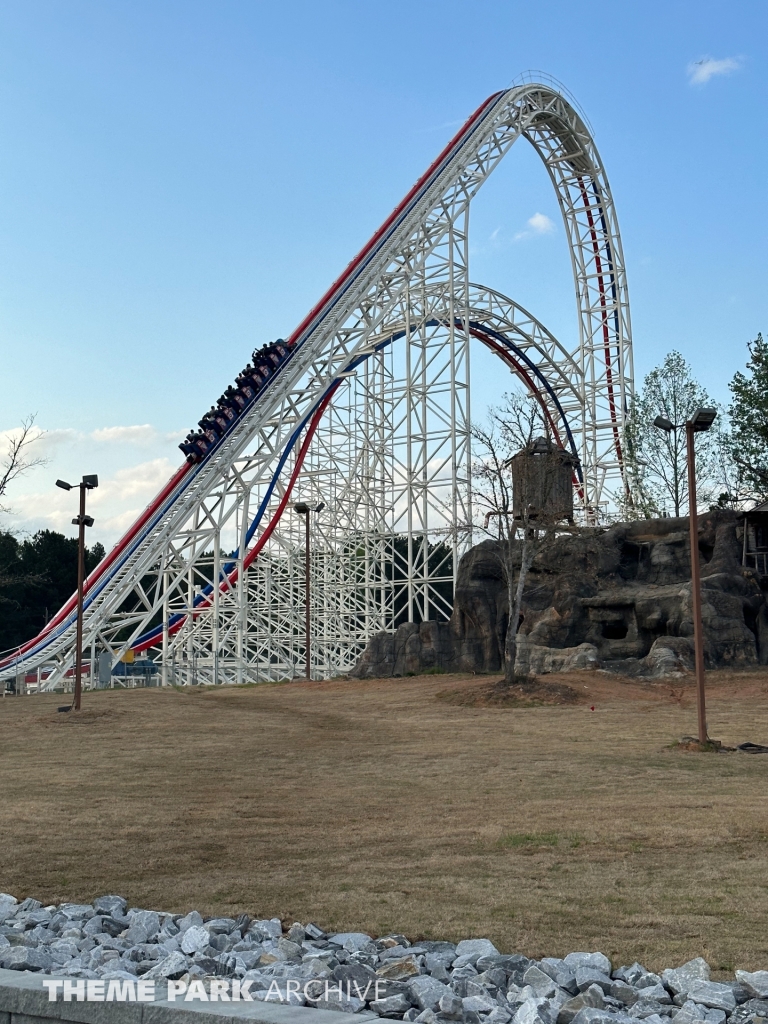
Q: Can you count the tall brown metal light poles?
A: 3